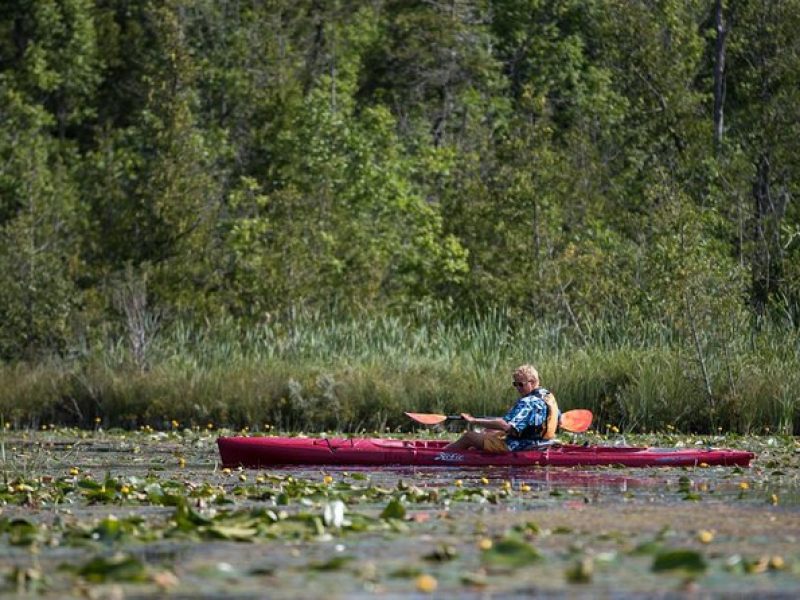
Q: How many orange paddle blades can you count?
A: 2